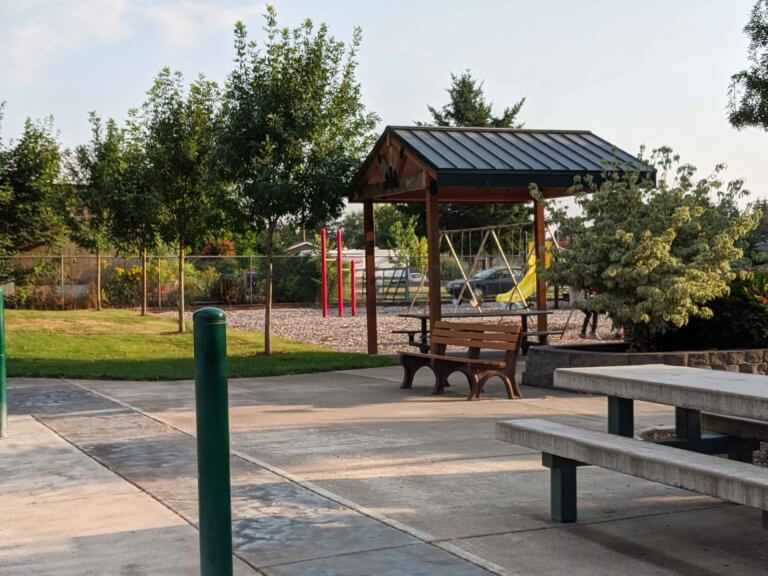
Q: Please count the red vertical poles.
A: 3